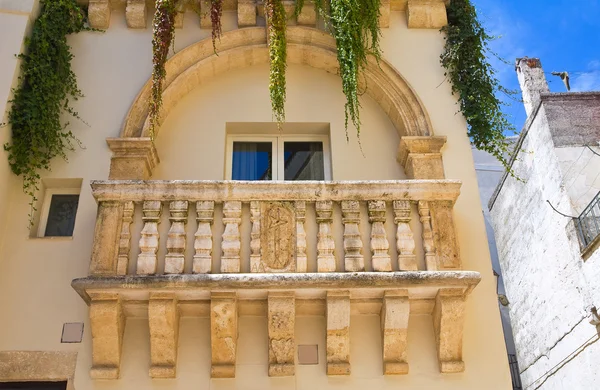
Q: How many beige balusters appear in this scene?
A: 12